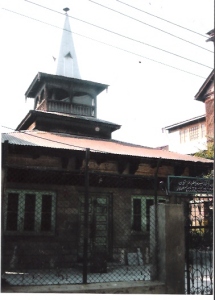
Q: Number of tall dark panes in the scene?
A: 5